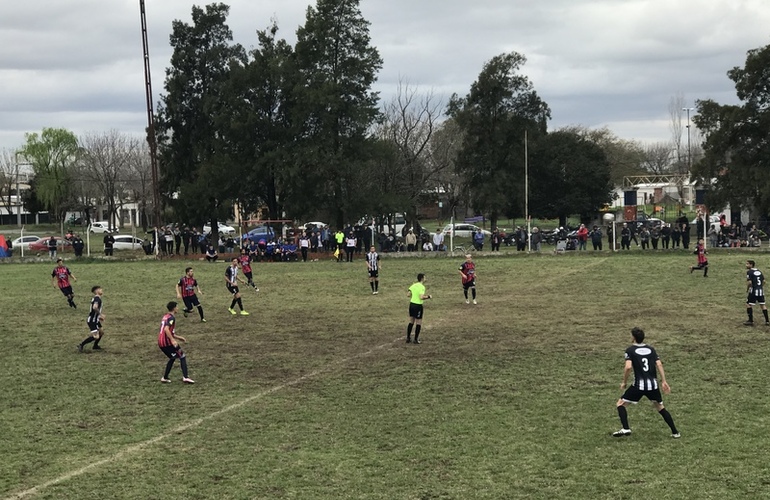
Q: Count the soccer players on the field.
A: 11